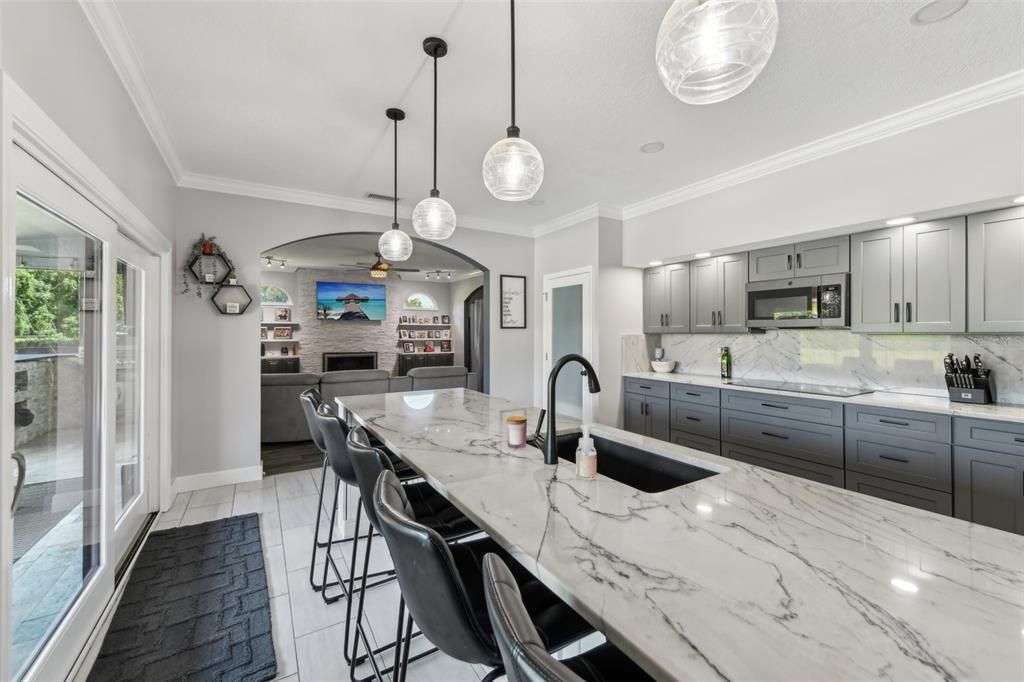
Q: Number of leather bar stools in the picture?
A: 5